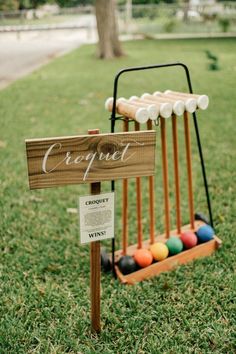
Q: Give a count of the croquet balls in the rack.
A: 6